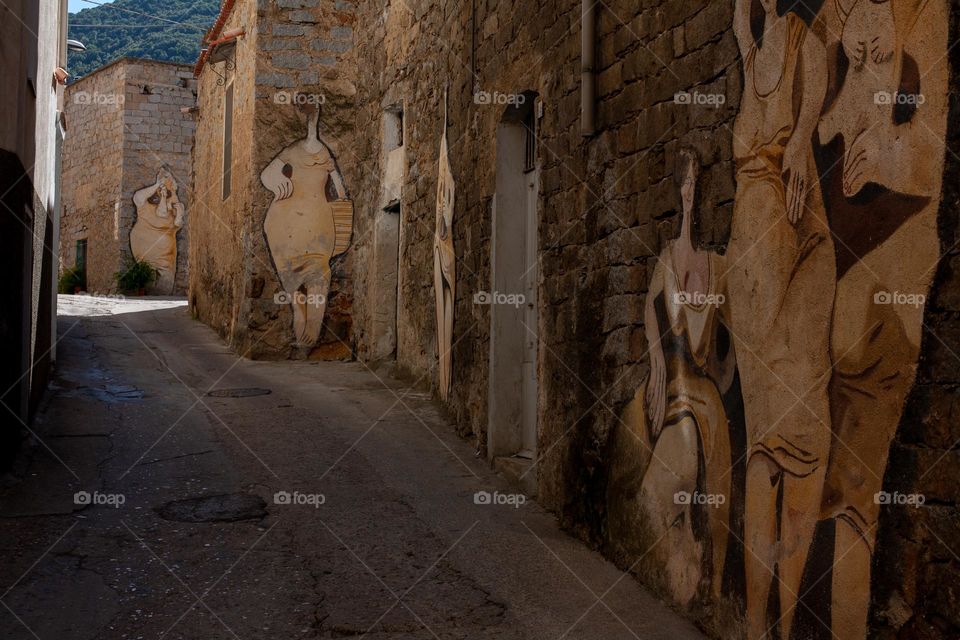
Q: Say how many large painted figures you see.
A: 6